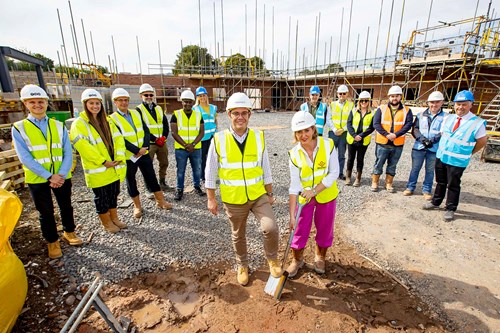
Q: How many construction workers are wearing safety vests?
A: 14